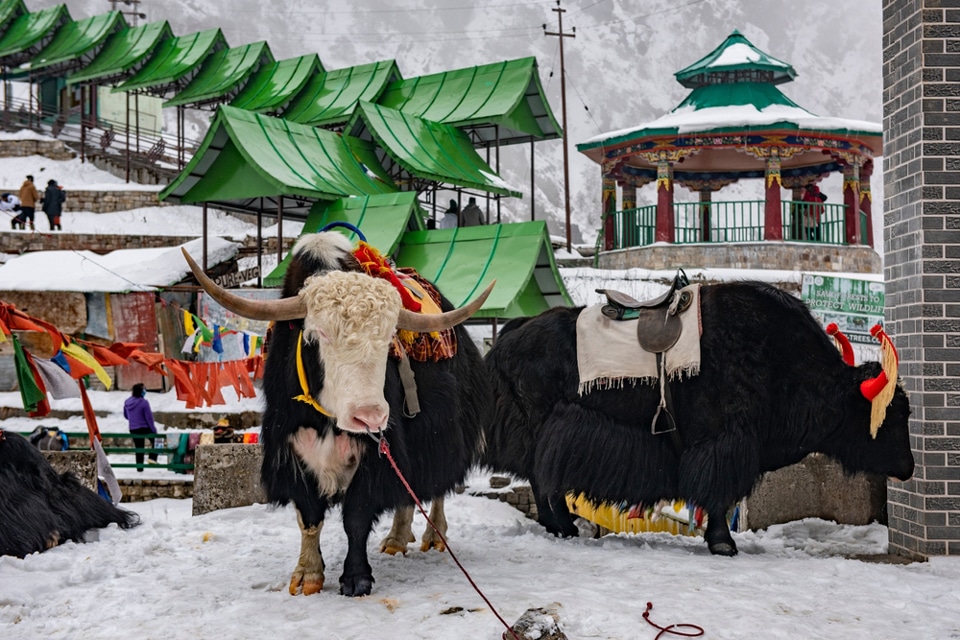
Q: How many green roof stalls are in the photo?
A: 13